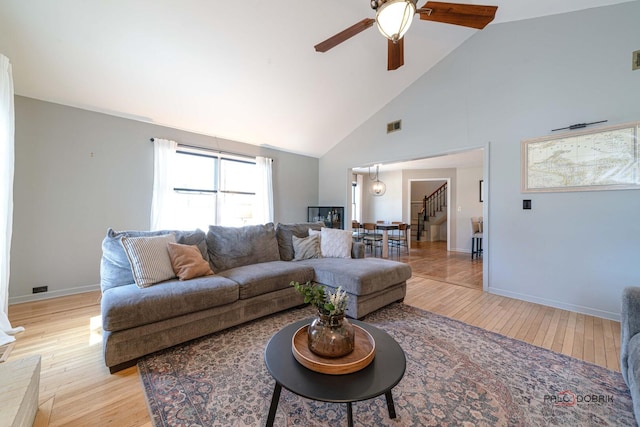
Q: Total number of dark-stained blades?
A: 3